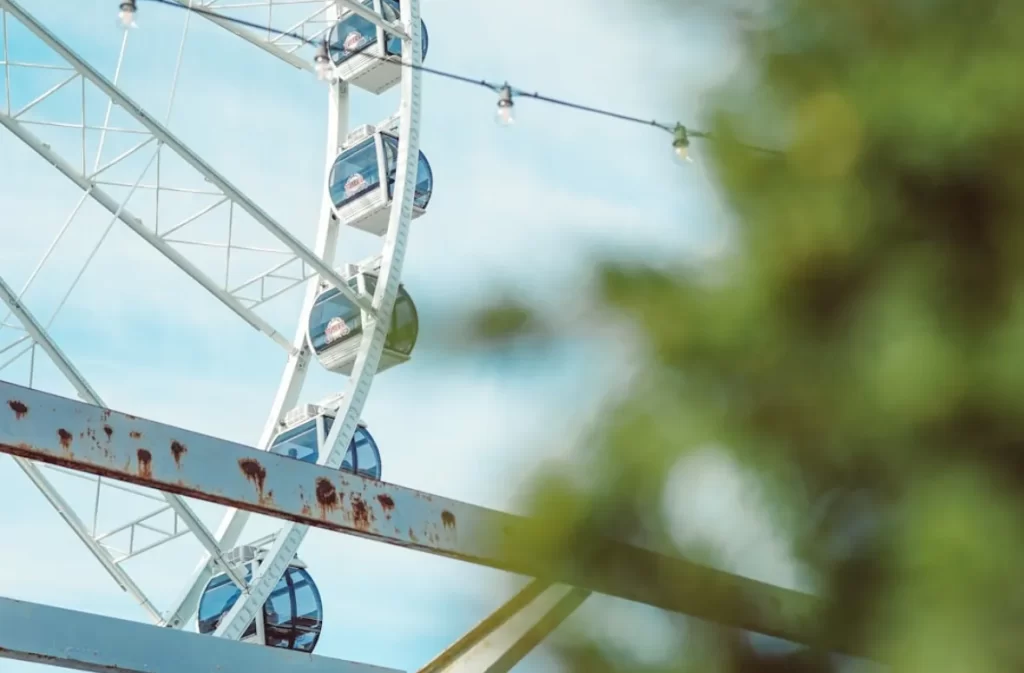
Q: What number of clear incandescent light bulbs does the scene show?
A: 4